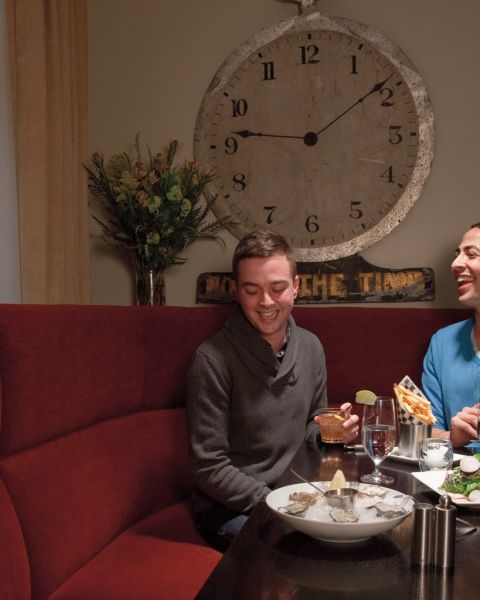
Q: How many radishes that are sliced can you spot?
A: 2